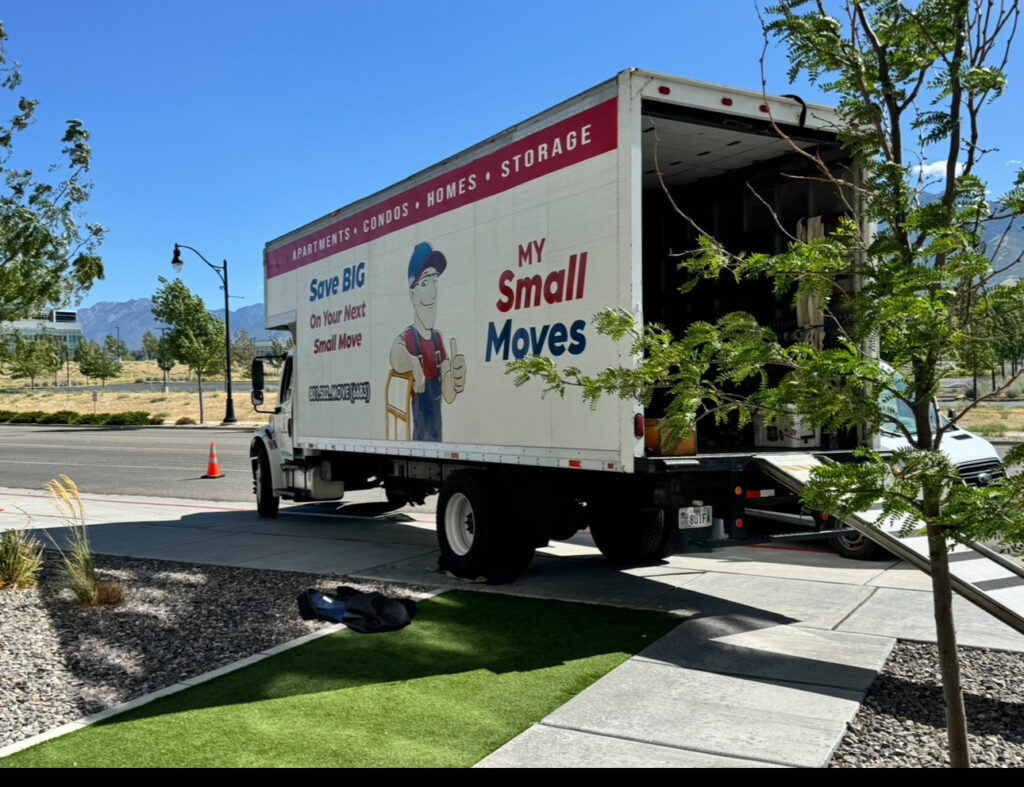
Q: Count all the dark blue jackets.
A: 1